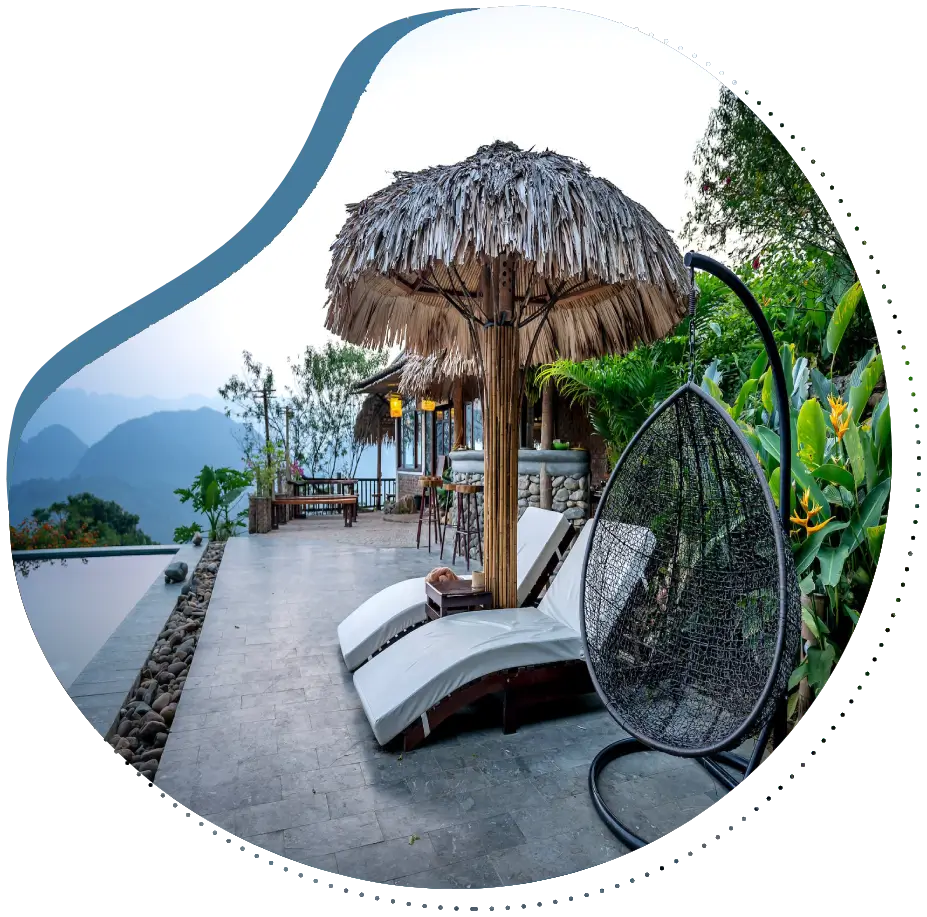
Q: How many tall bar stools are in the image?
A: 3